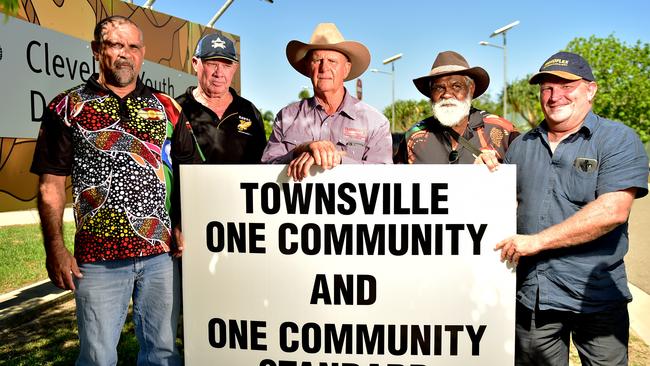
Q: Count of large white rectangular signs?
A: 1